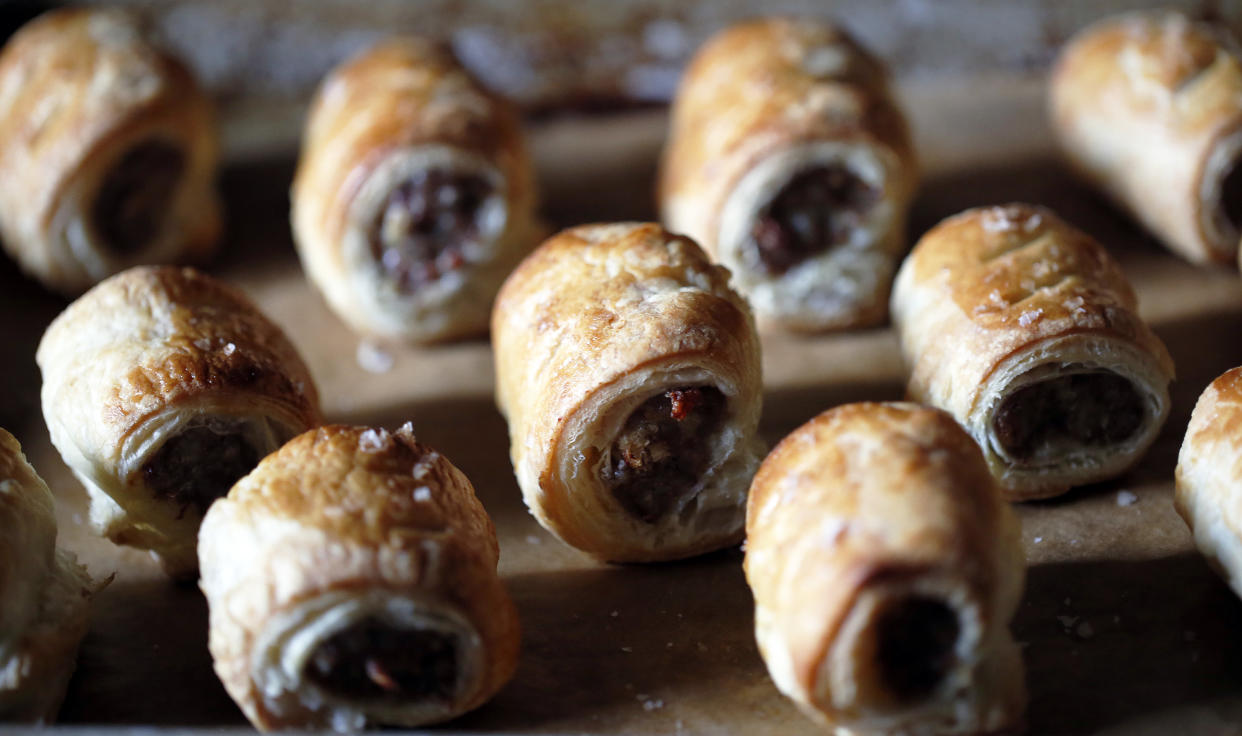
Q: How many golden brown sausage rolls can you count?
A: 11